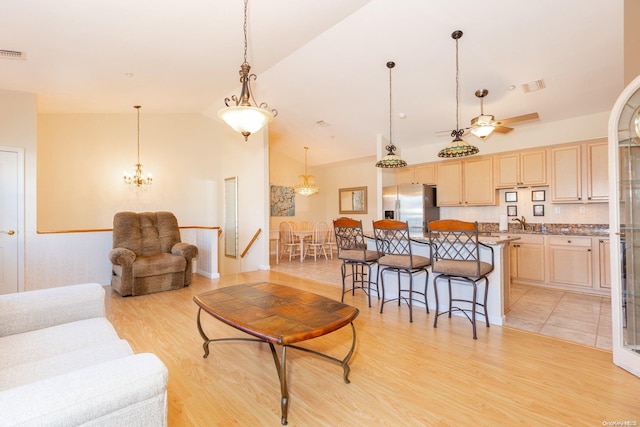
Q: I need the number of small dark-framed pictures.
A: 4